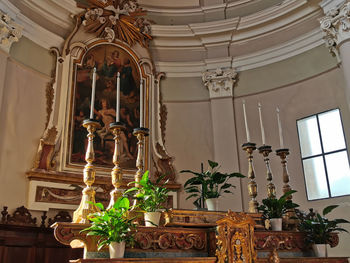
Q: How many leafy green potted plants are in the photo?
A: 5